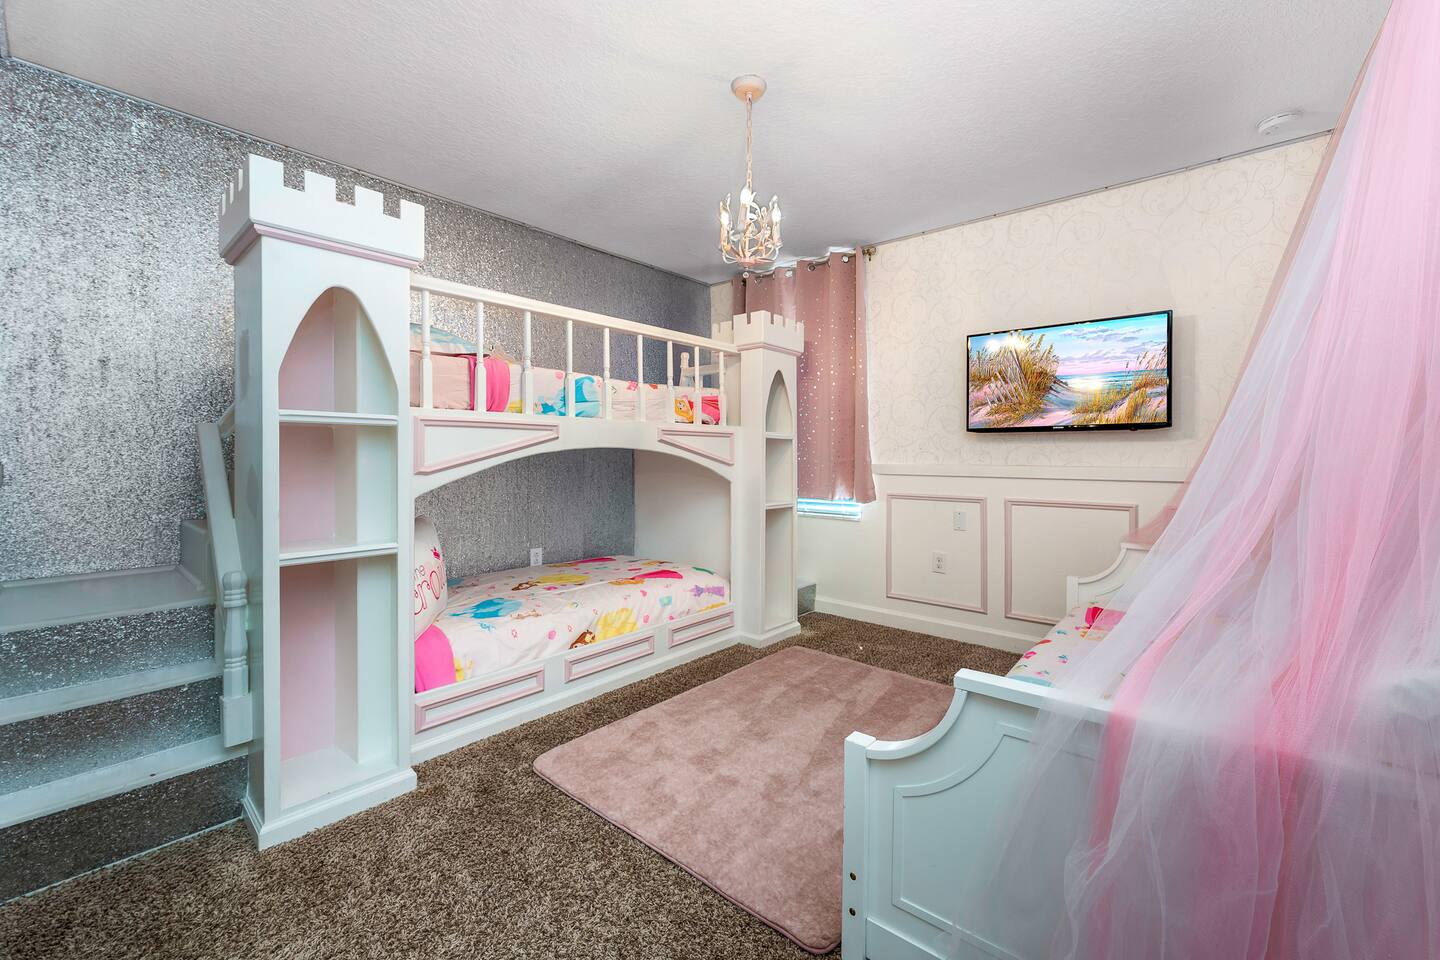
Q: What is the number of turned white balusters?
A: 9